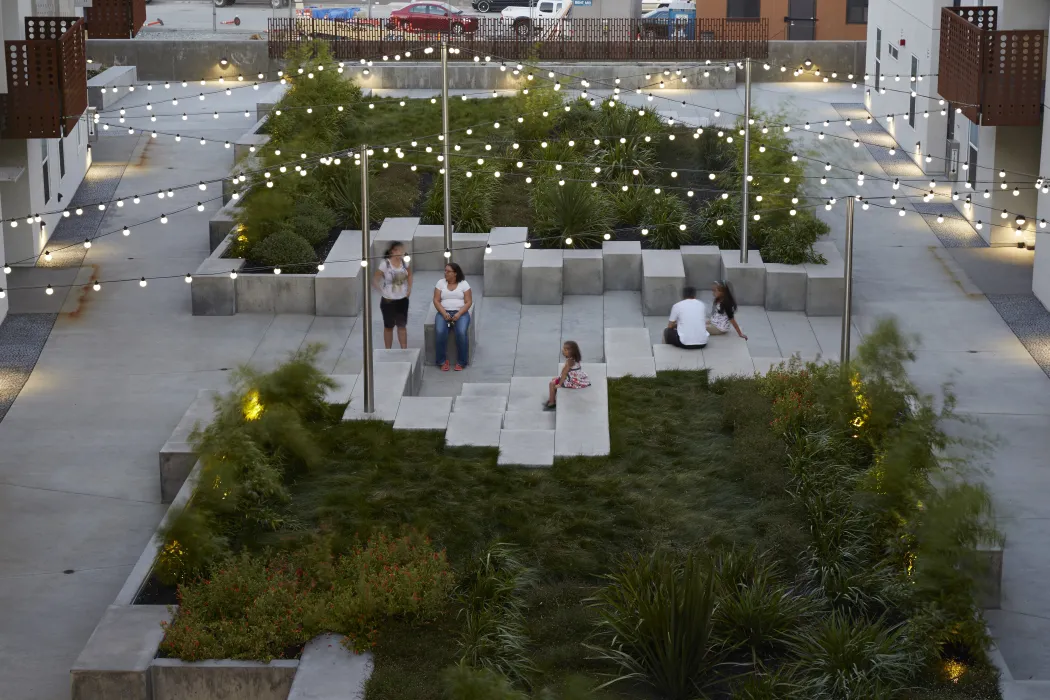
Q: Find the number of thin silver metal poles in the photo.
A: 4